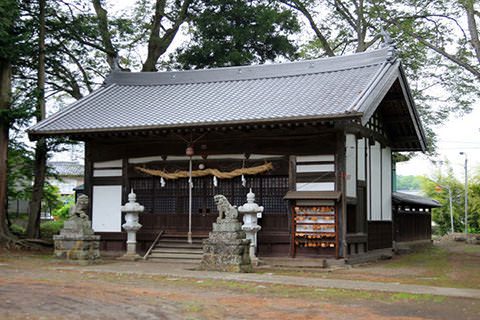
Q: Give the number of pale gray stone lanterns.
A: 2